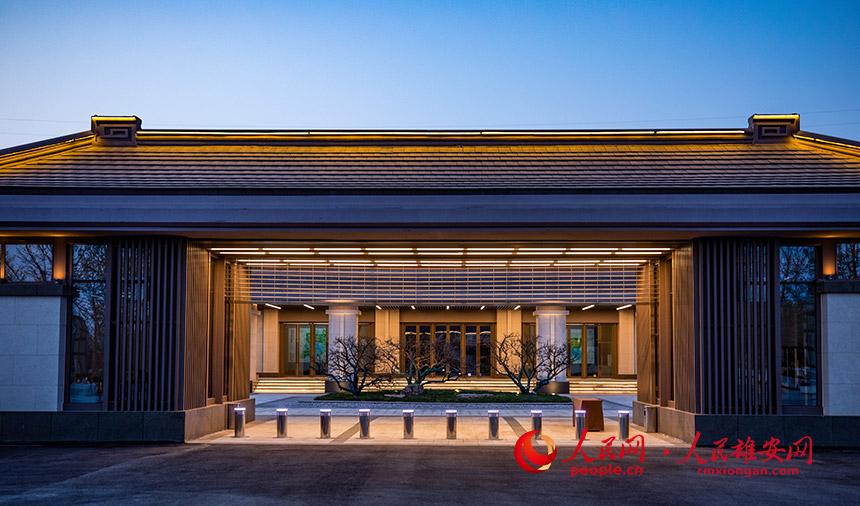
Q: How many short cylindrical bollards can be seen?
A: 10